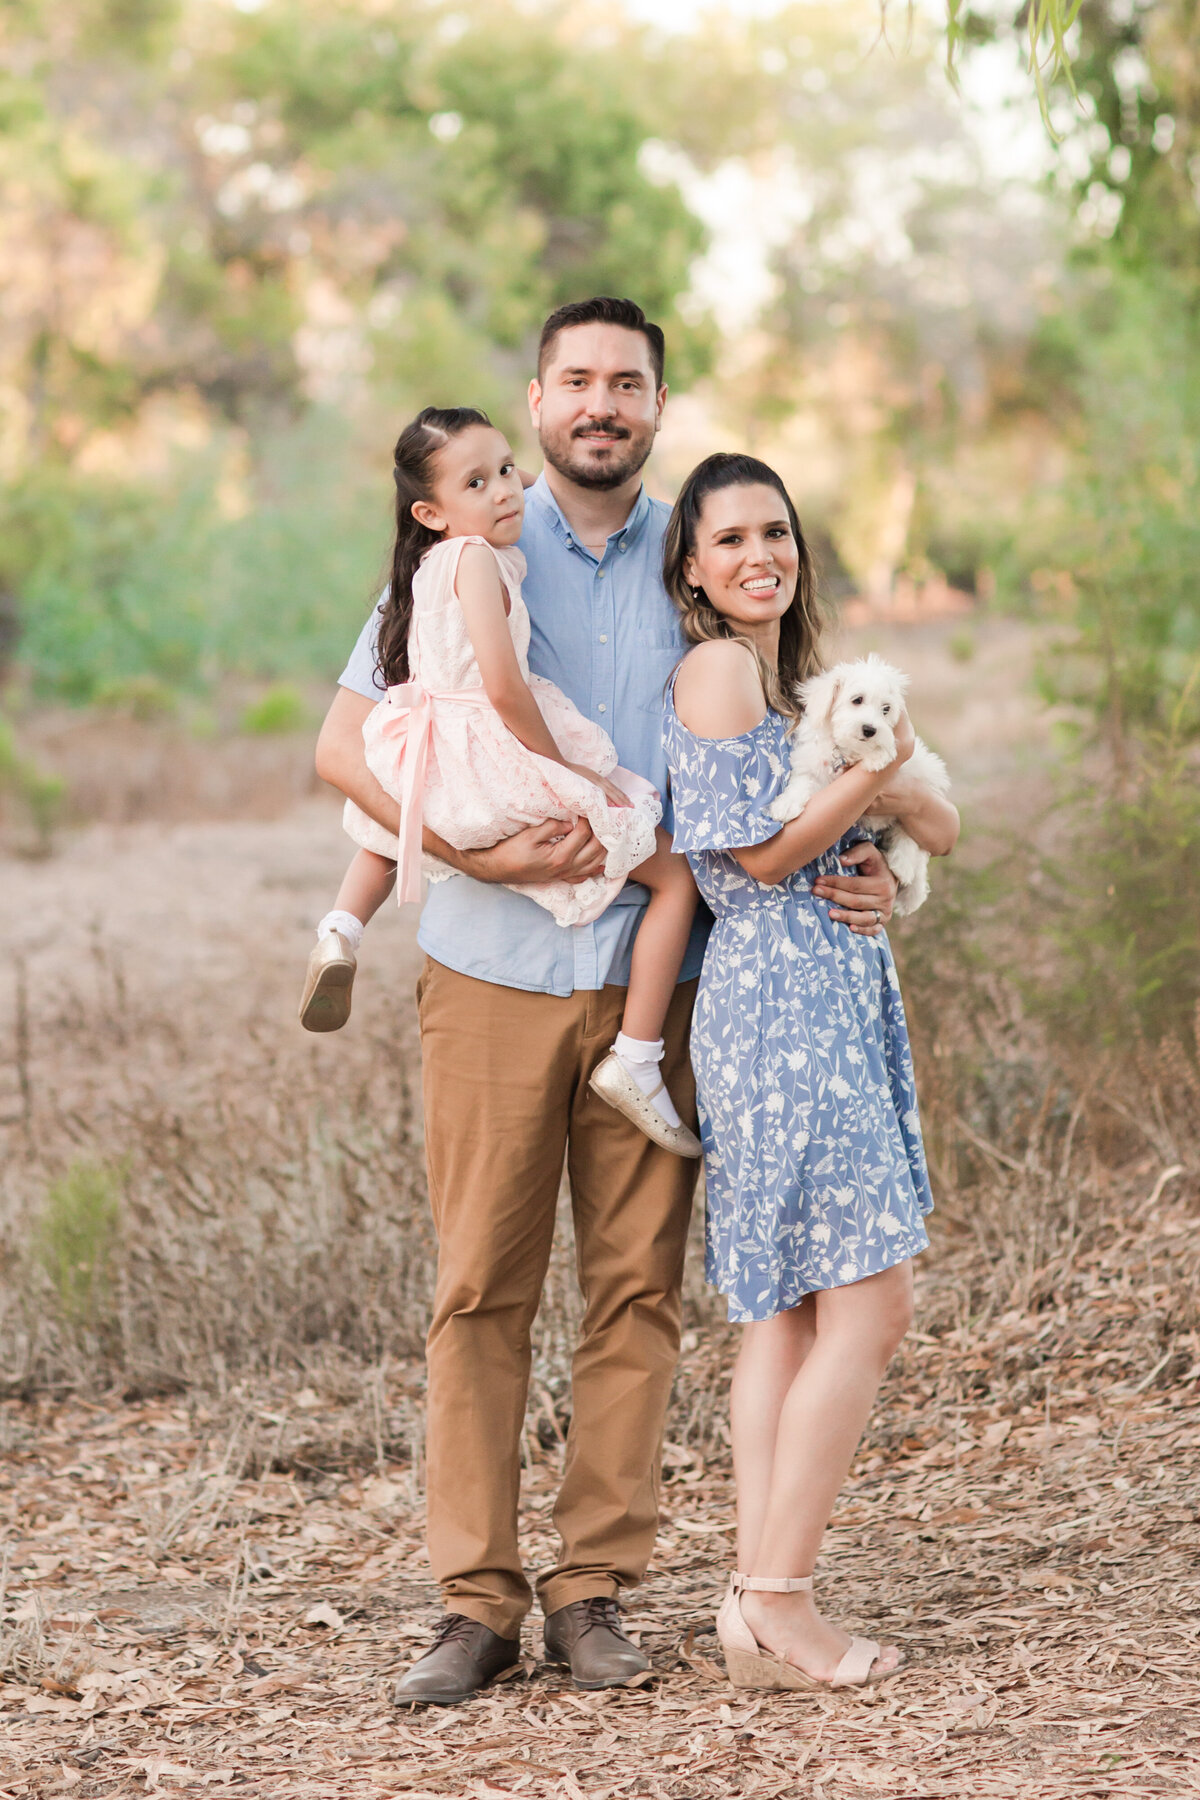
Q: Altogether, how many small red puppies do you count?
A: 0